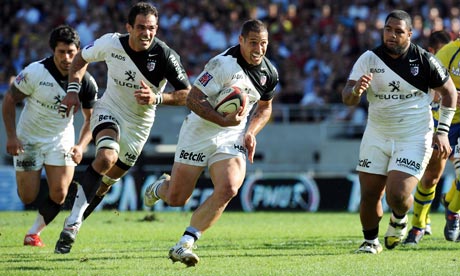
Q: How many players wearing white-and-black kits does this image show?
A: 4